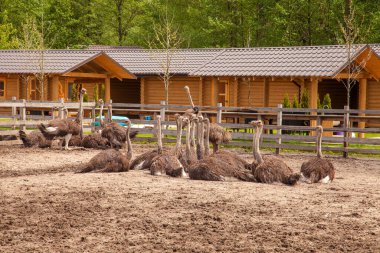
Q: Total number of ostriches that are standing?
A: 3